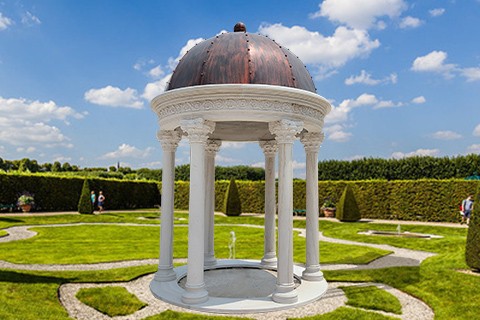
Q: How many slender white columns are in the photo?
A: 6